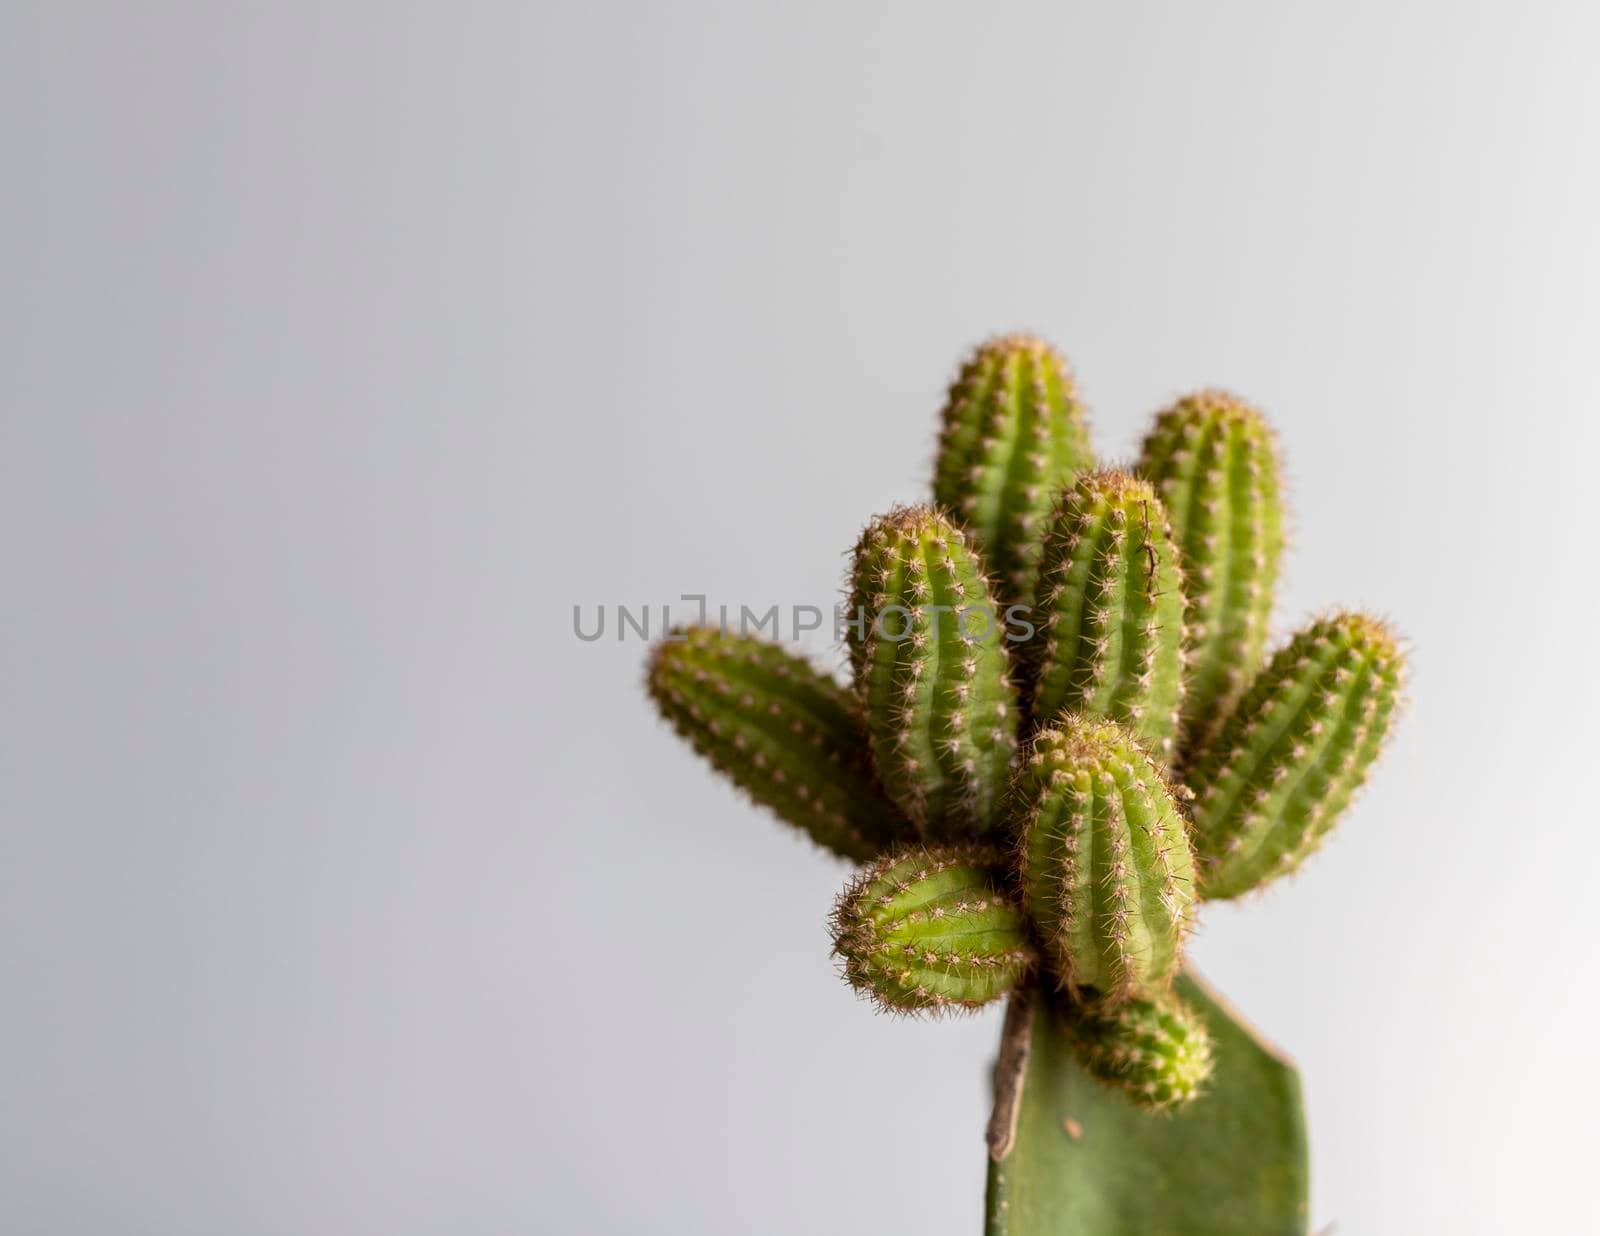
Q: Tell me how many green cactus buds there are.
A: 9